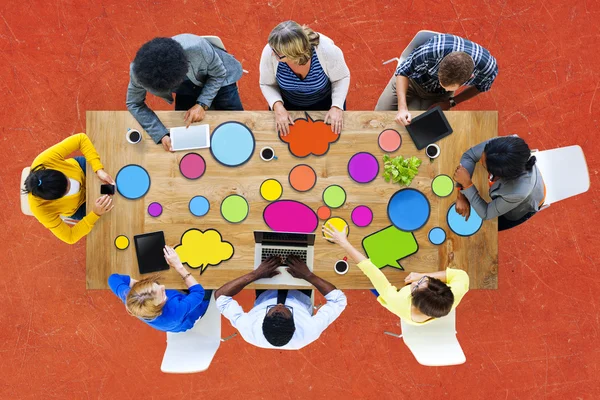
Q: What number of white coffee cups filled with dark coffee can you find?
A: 4